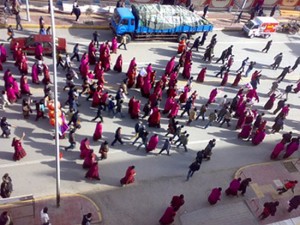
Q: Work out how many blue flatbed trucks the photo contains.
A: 1